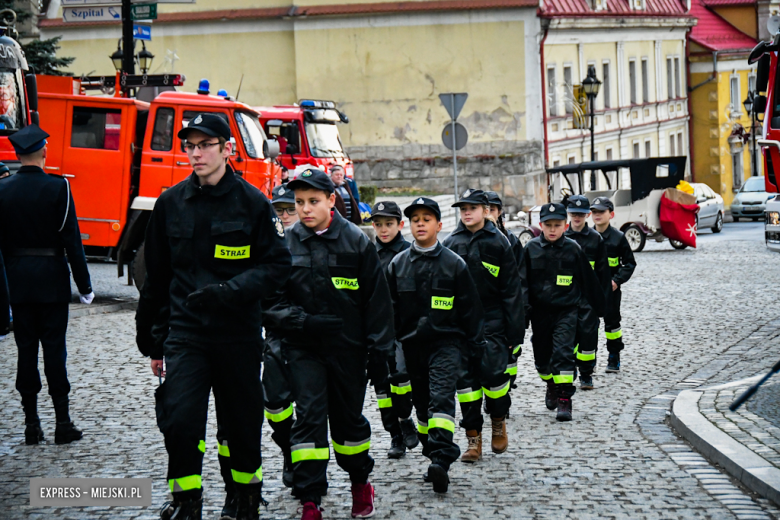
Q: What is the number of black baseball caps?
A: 10